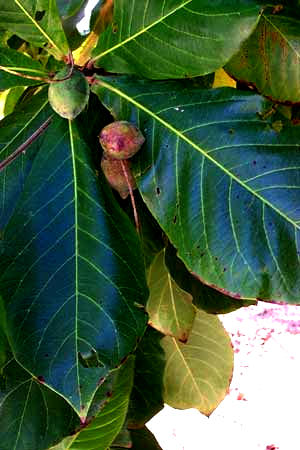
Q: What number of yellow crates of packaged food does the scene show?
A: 0